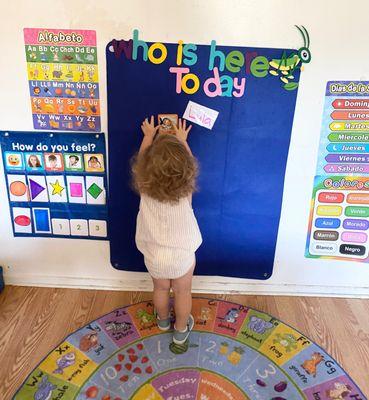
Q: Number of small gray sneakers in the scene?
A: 2